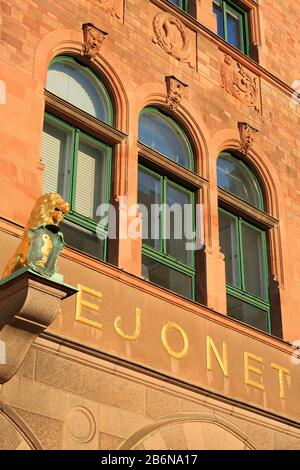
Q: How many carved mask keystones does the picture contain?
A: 3